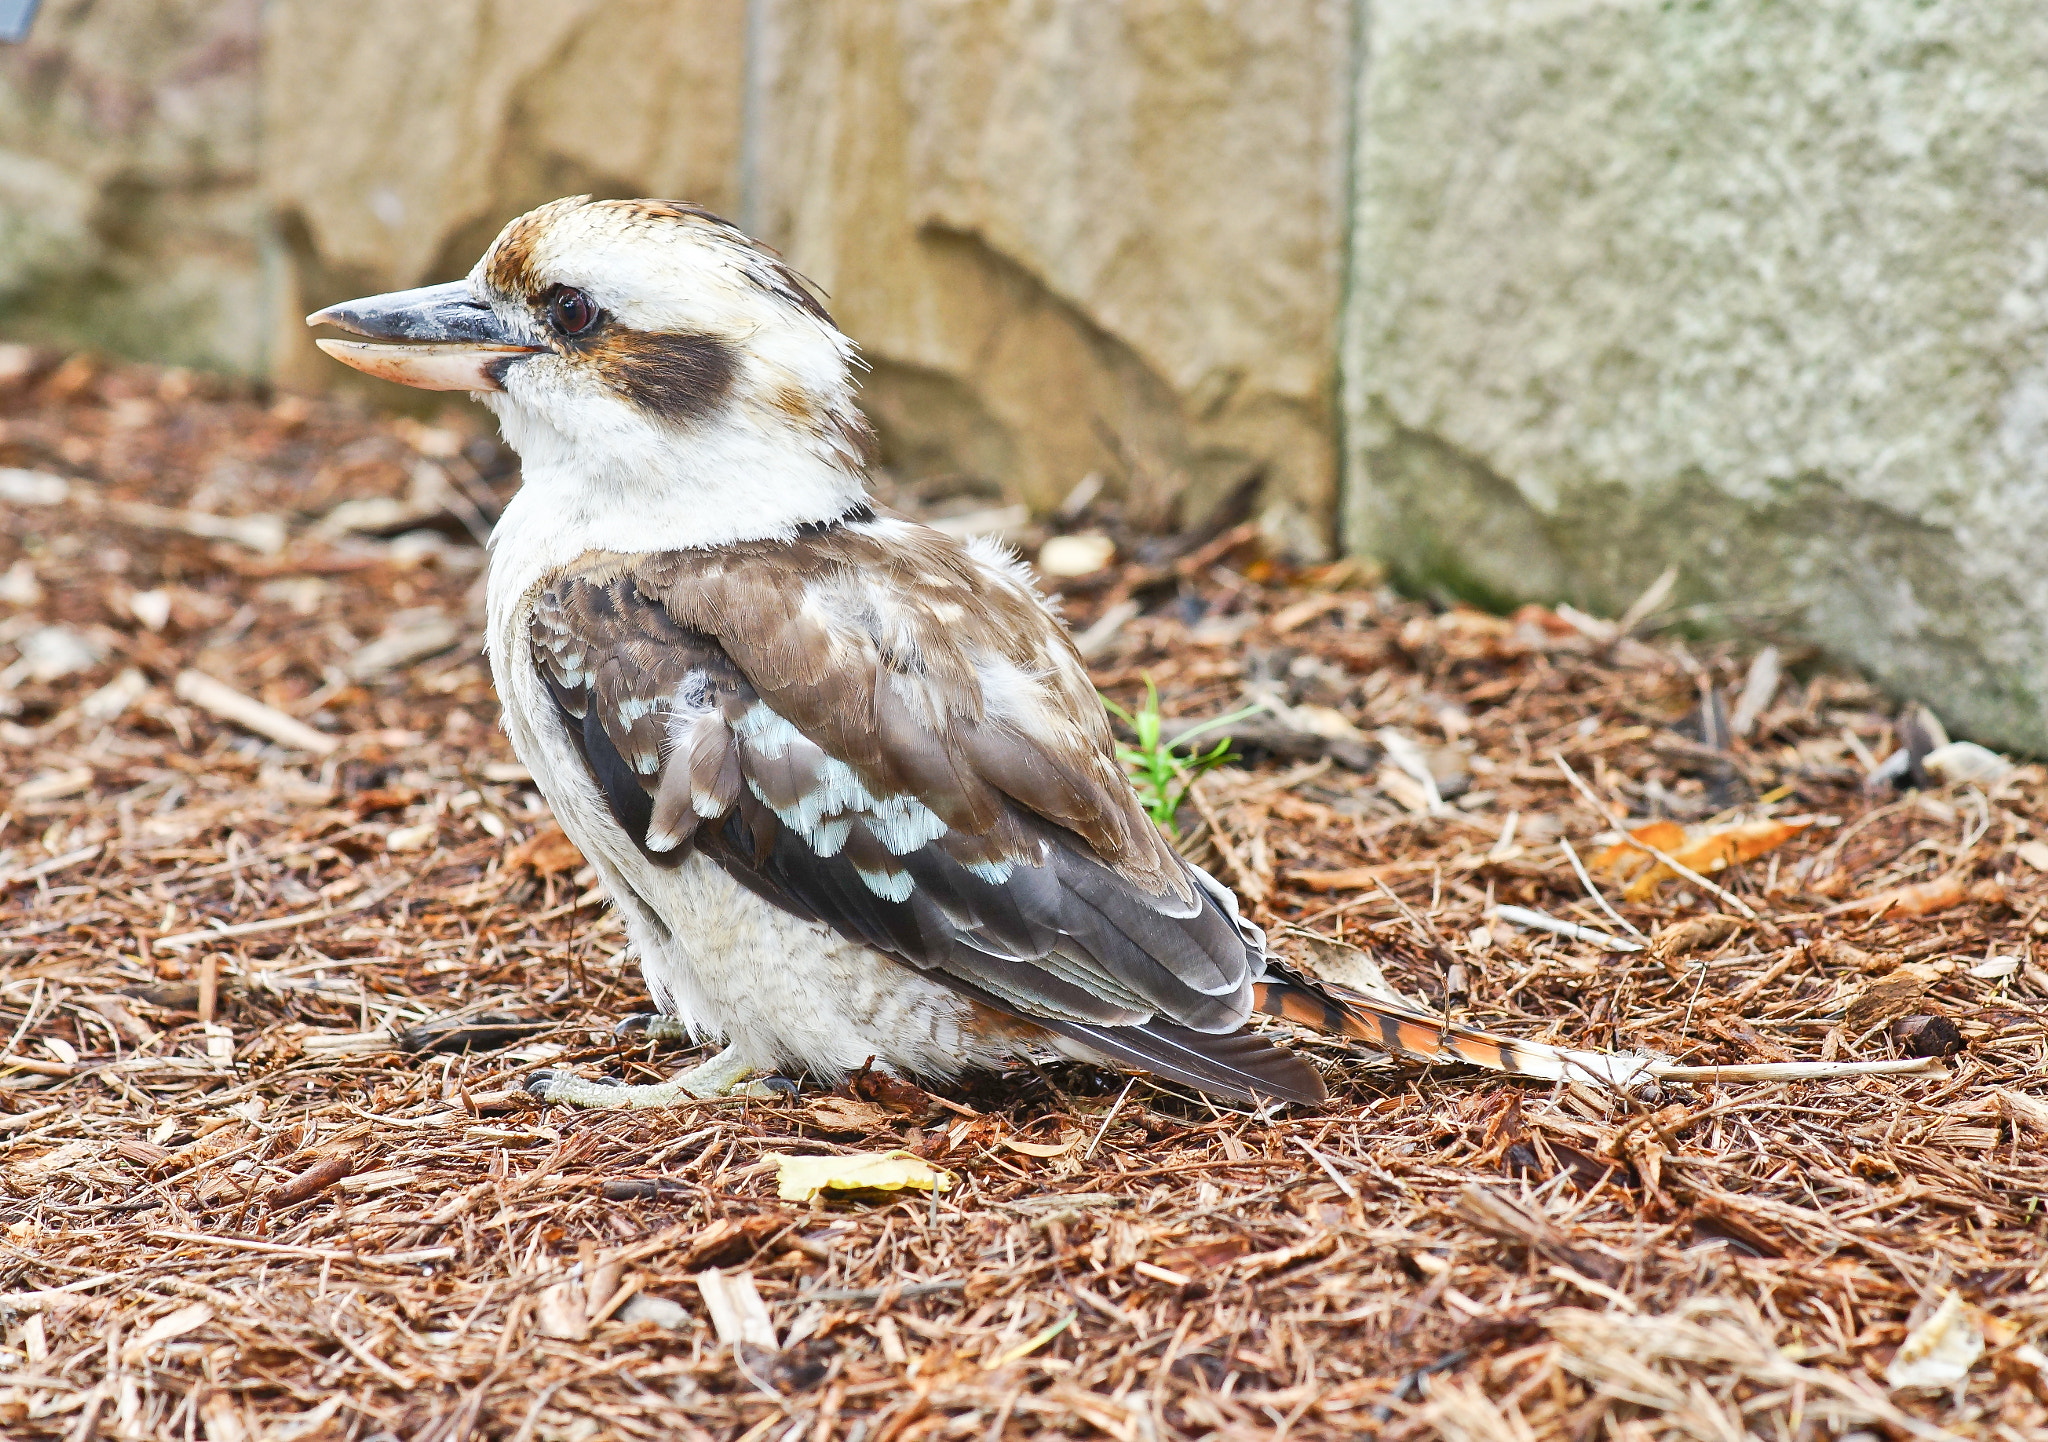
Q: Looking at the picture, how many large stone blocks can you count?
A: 4